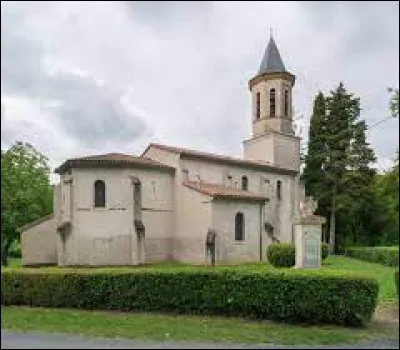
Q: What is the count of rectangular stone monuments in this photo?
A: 1